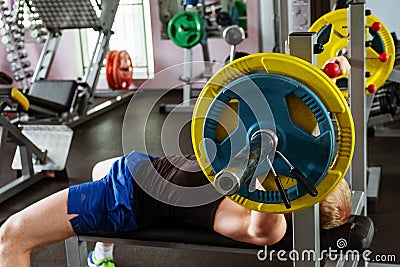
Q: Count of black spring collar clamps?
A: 1